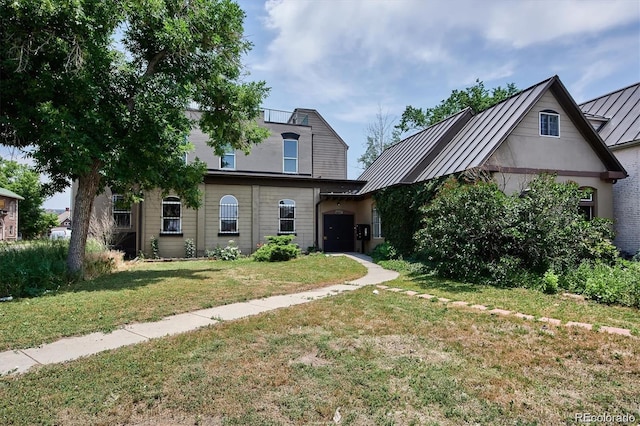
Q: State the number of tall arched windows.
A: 3